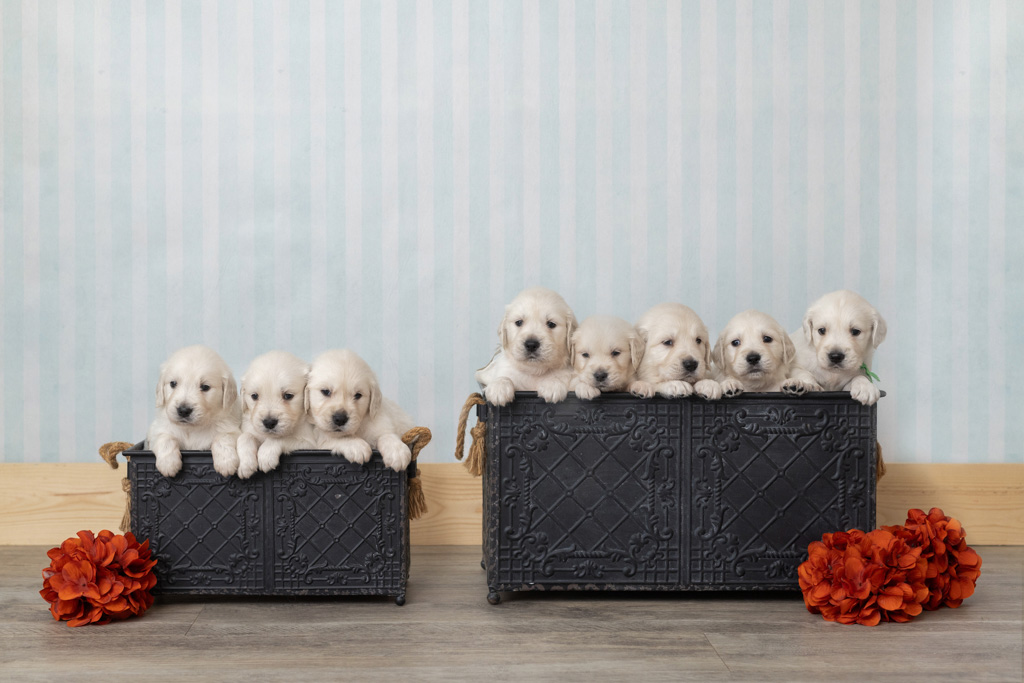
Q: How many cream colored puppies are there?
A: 8